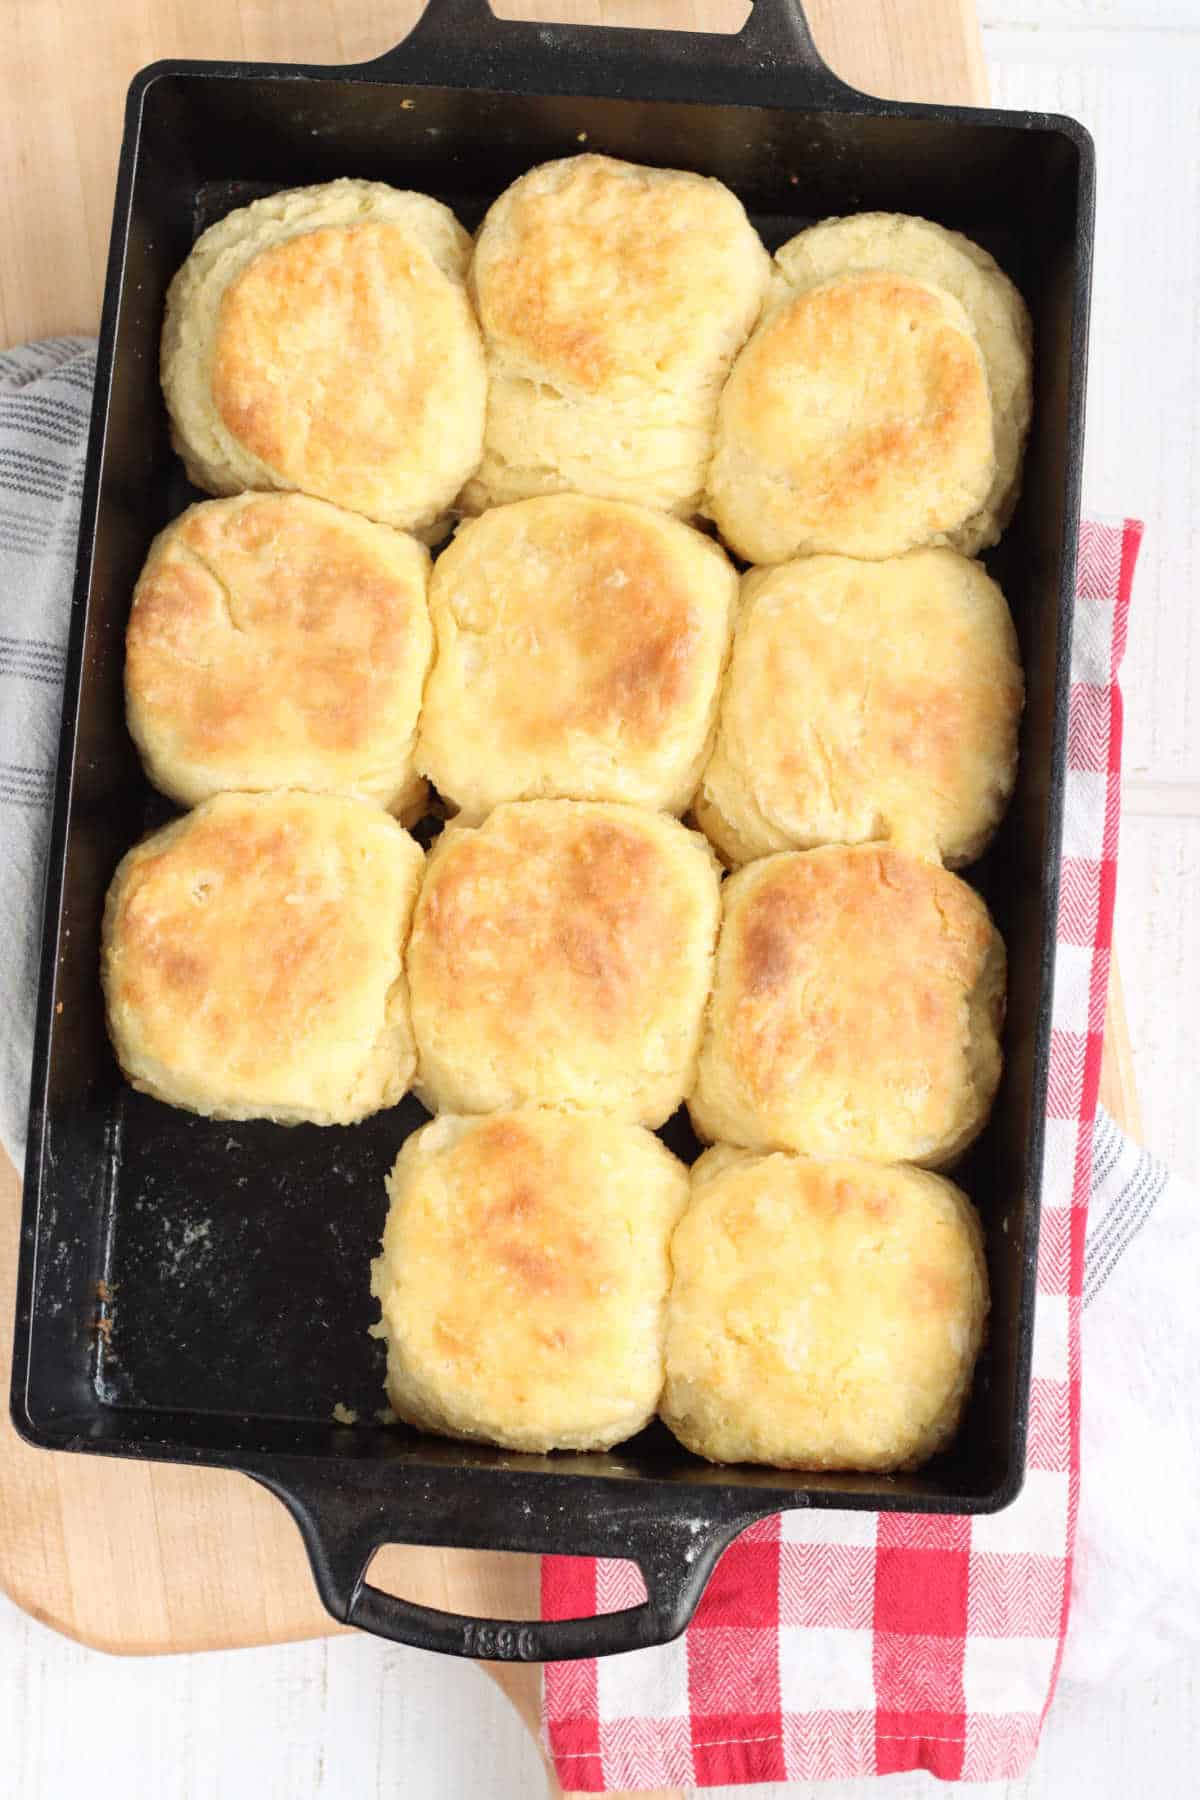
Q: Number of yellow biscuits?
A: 11